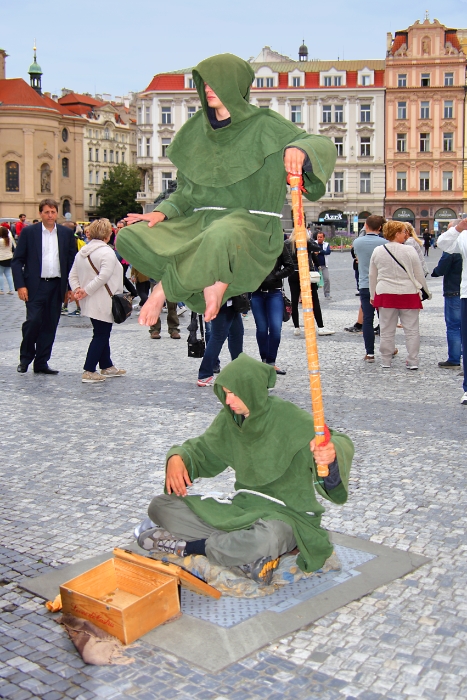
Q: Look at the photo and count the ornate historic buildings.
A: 4